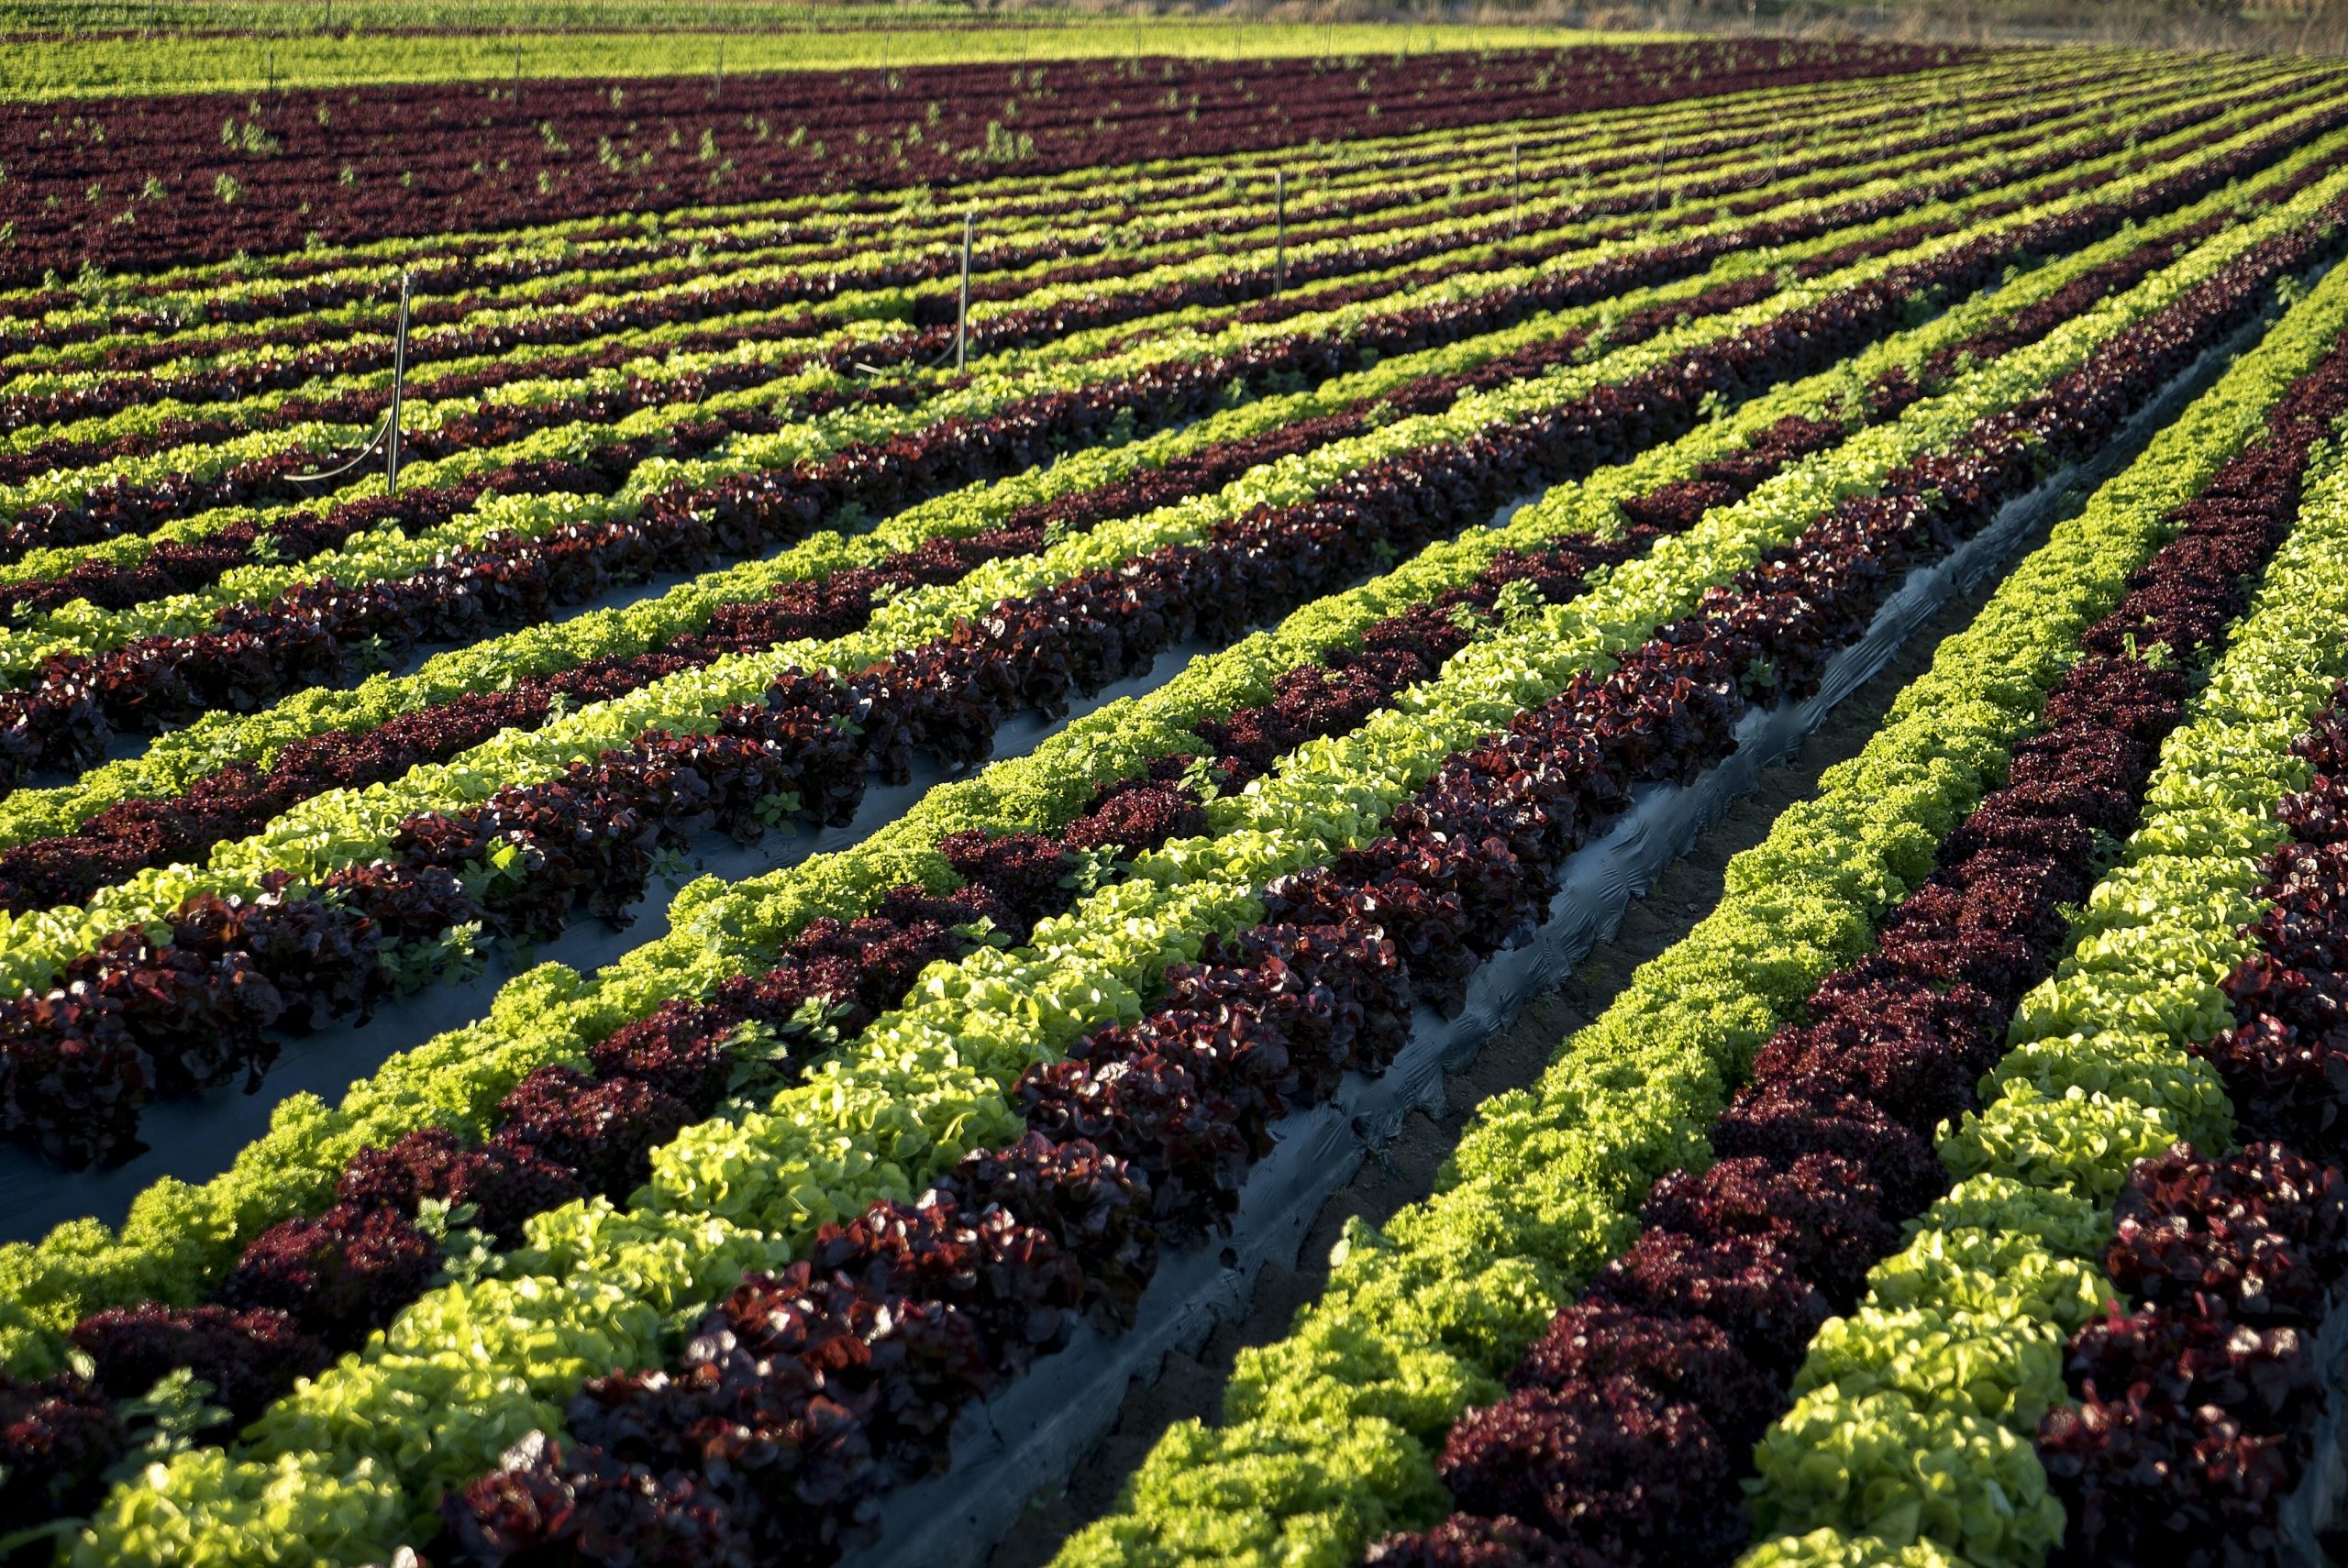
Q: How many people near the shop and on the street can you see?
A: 0